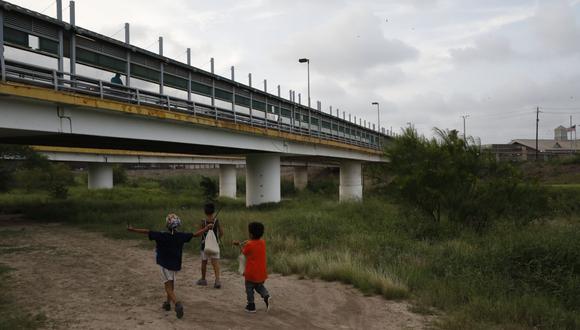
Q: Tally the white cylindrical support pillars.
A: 5